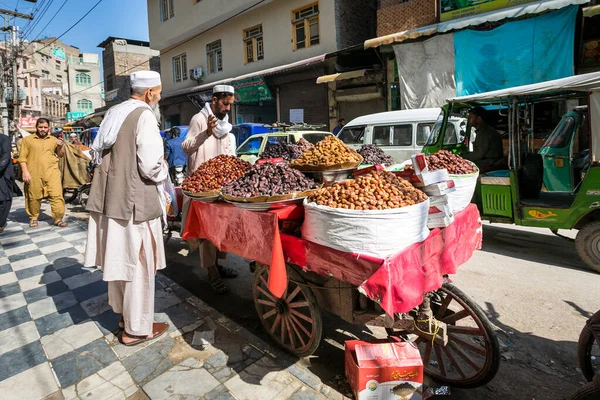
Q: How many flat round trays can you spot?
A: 3